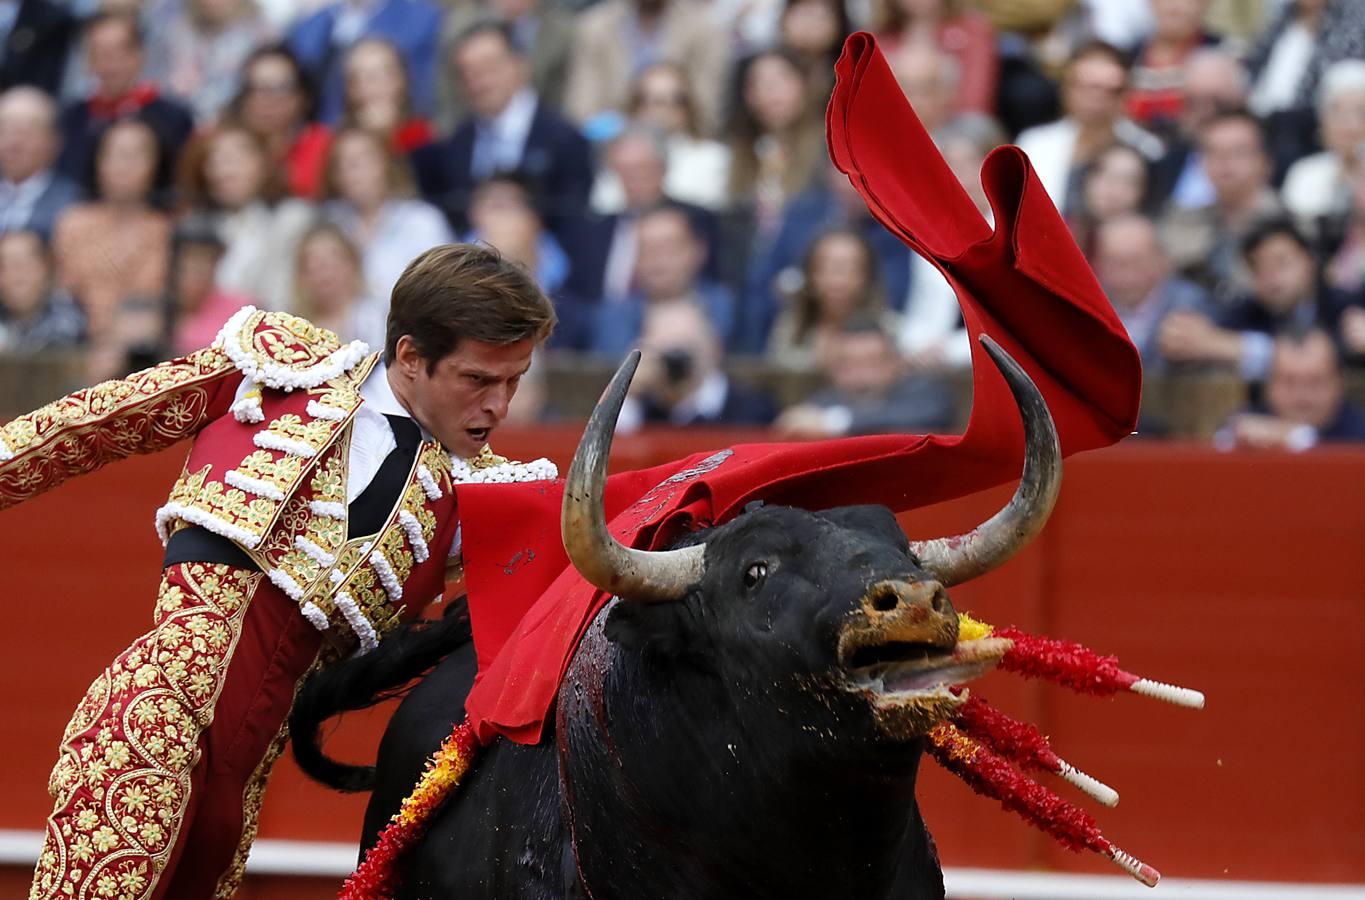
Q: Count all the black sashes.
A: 1